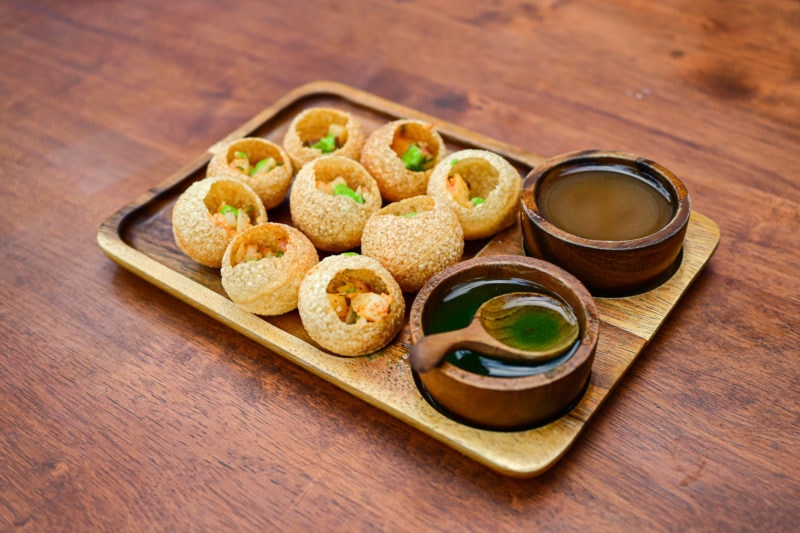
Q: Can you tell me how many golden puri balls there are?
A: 9